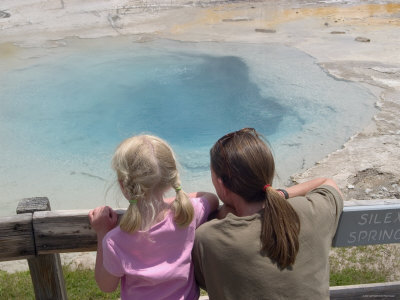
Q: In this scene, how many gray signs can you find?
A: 1